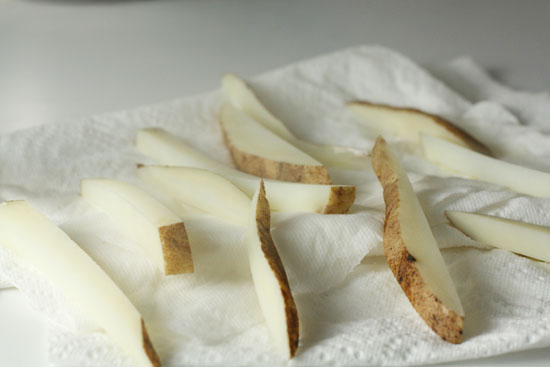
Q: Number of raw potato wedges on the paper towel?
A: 11